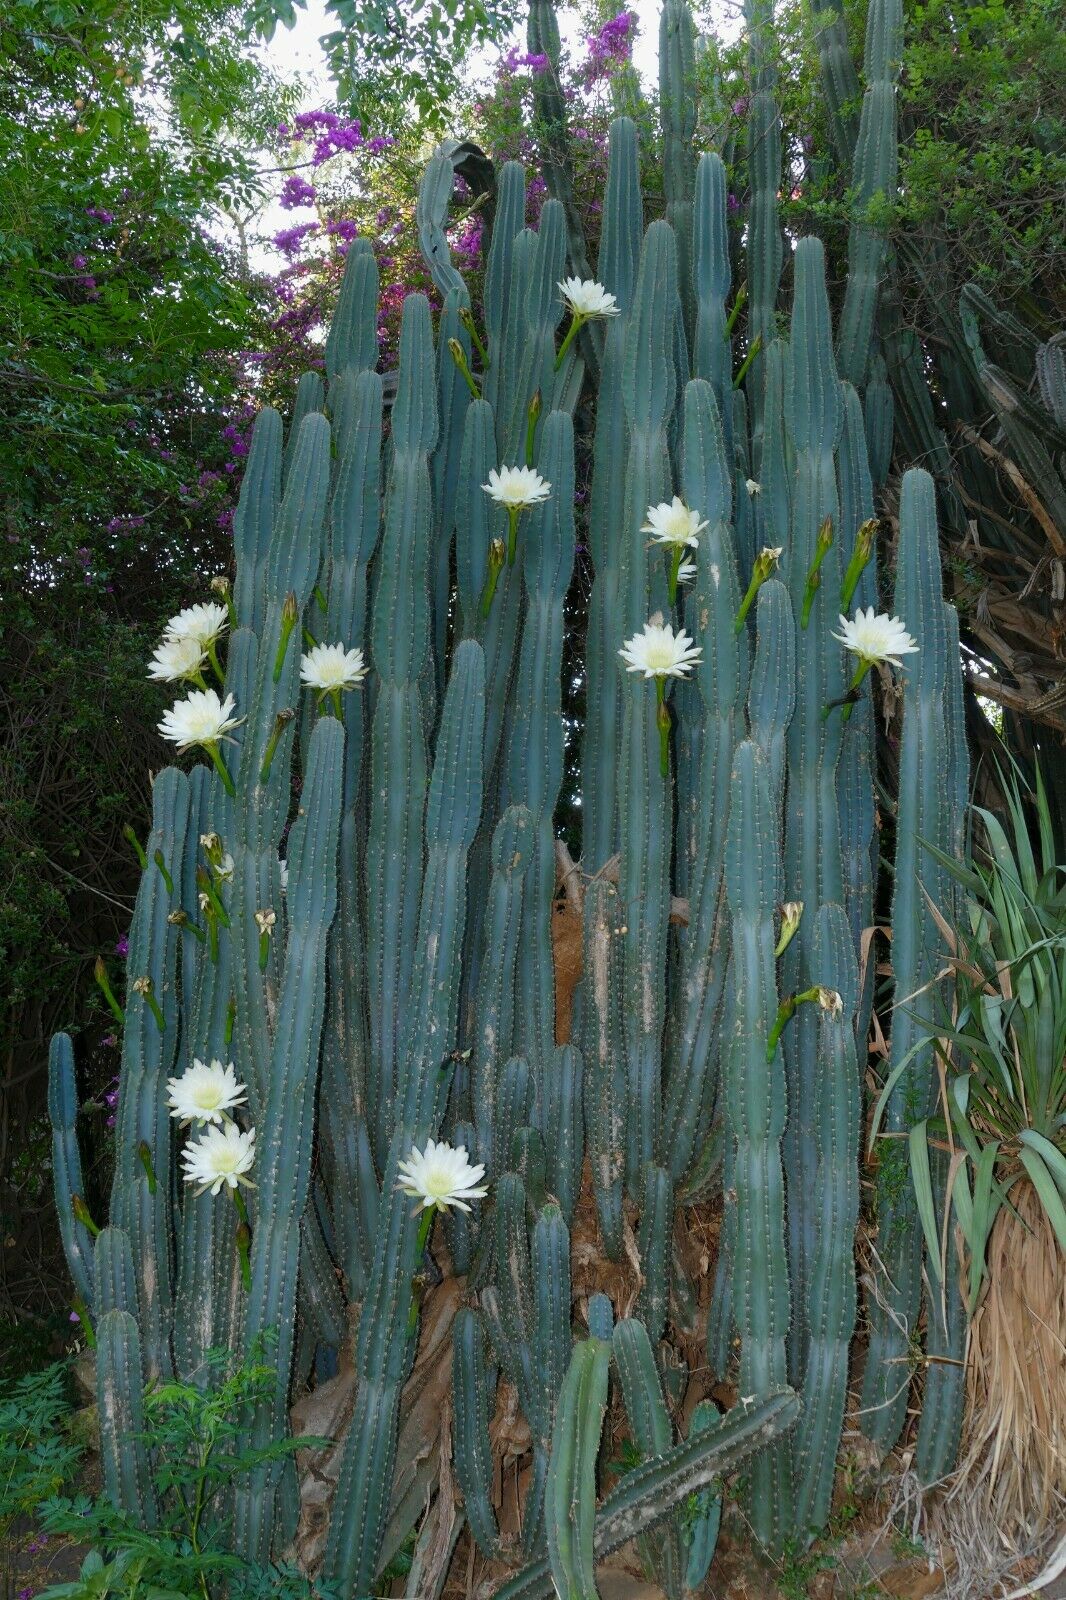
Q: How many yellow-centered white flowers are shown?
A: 12